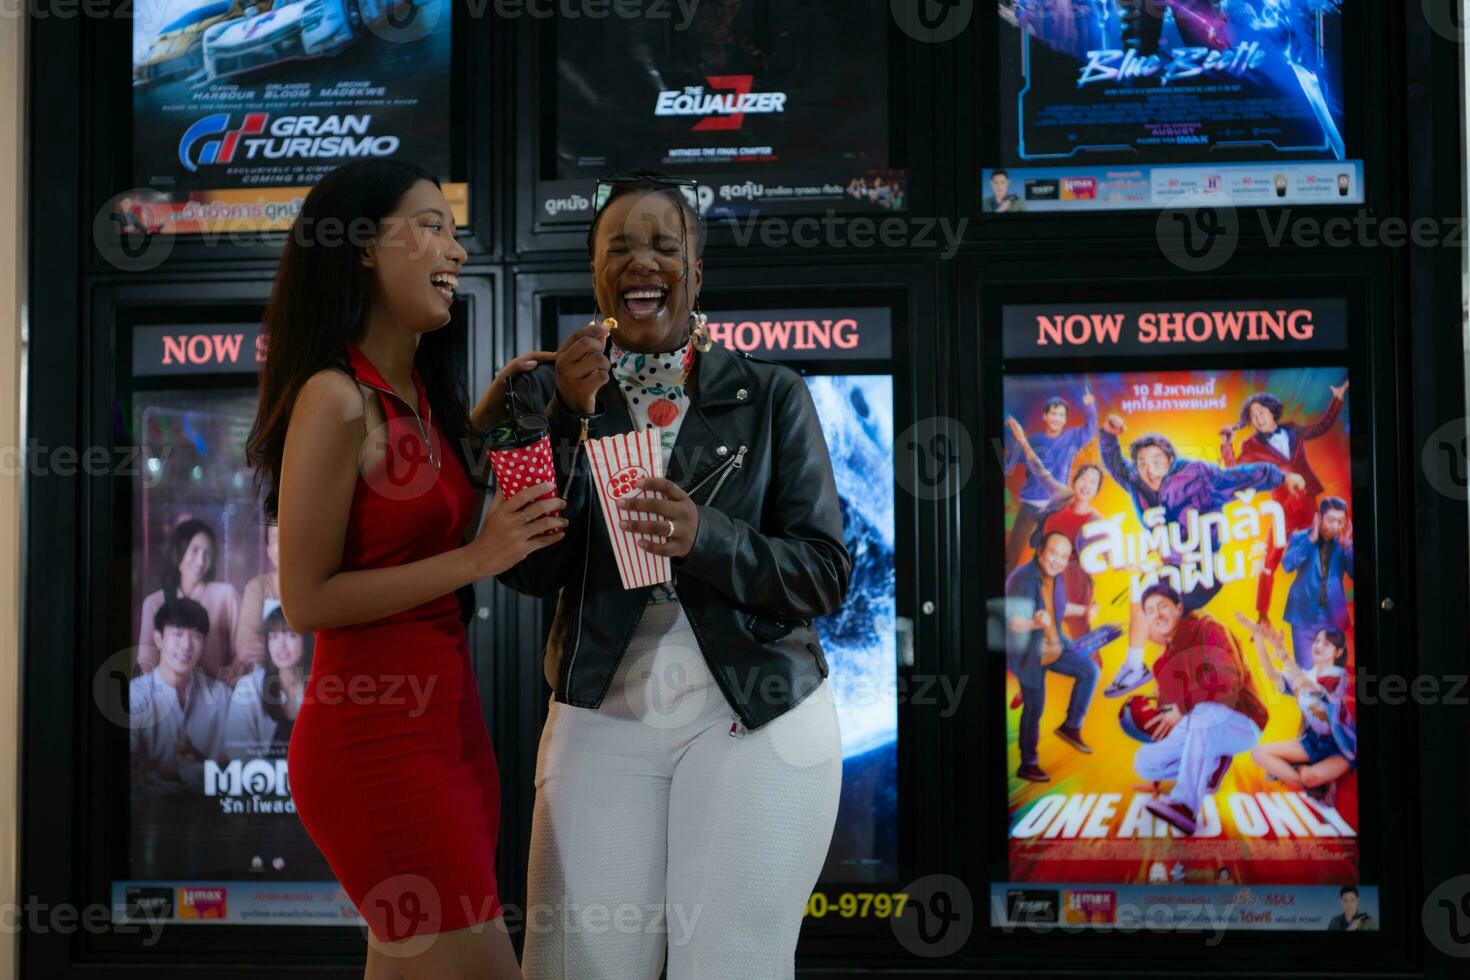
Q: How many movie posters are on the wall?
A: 6